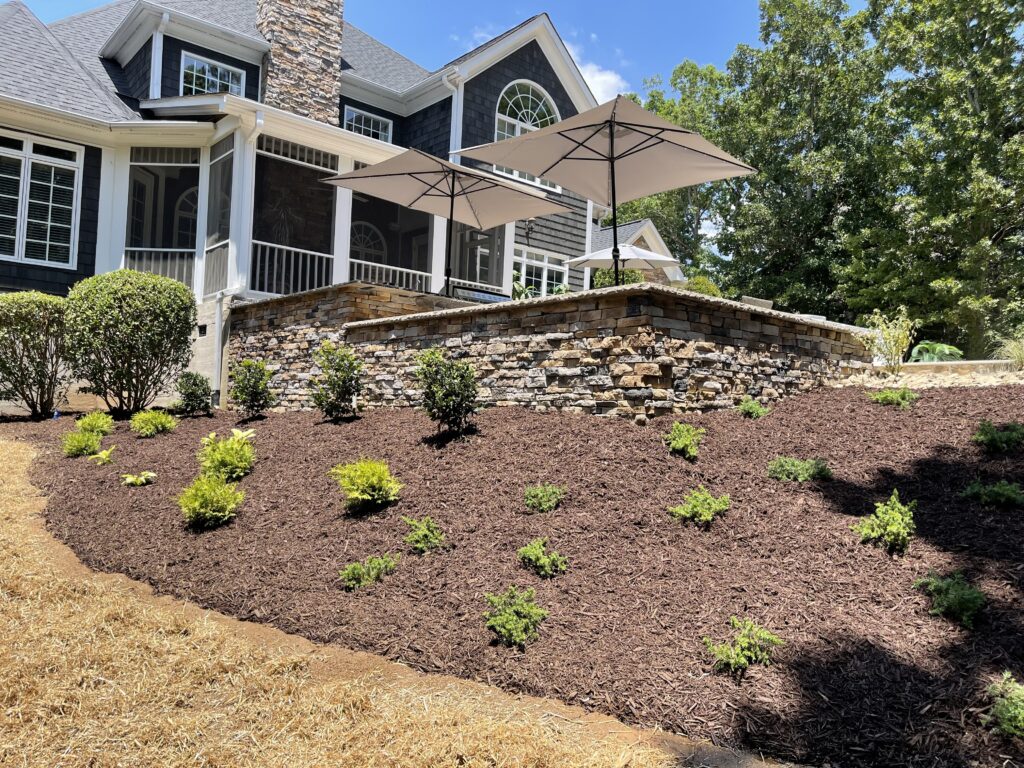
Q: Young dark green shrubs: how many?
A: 4